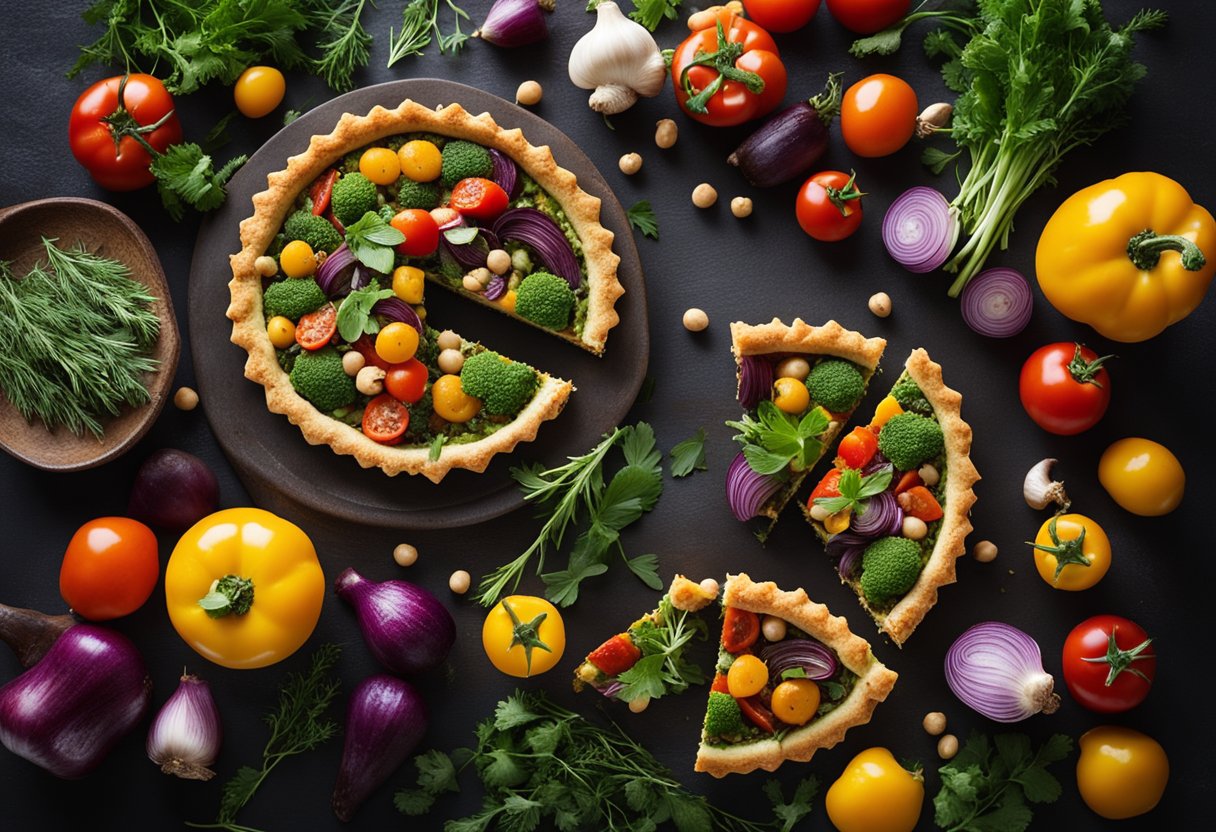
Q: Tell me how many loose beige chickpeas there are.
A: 13